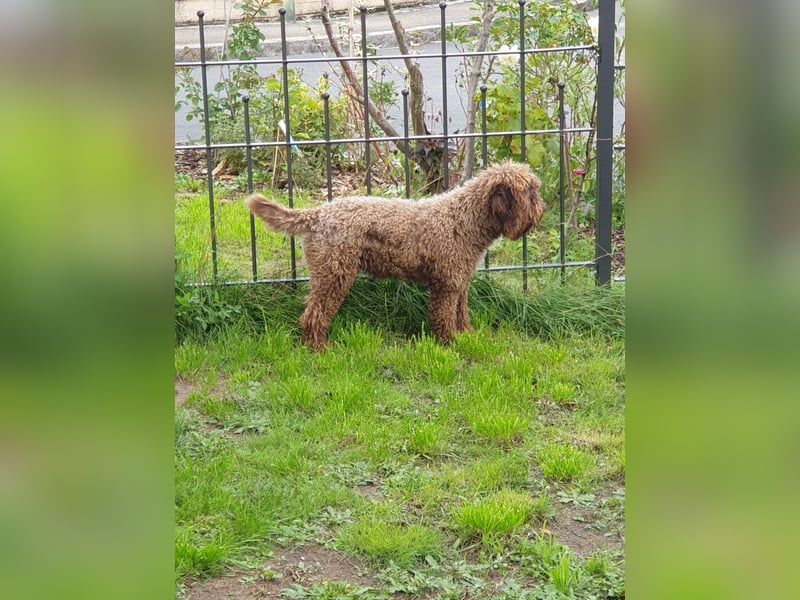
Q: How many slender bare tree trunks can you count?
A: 3